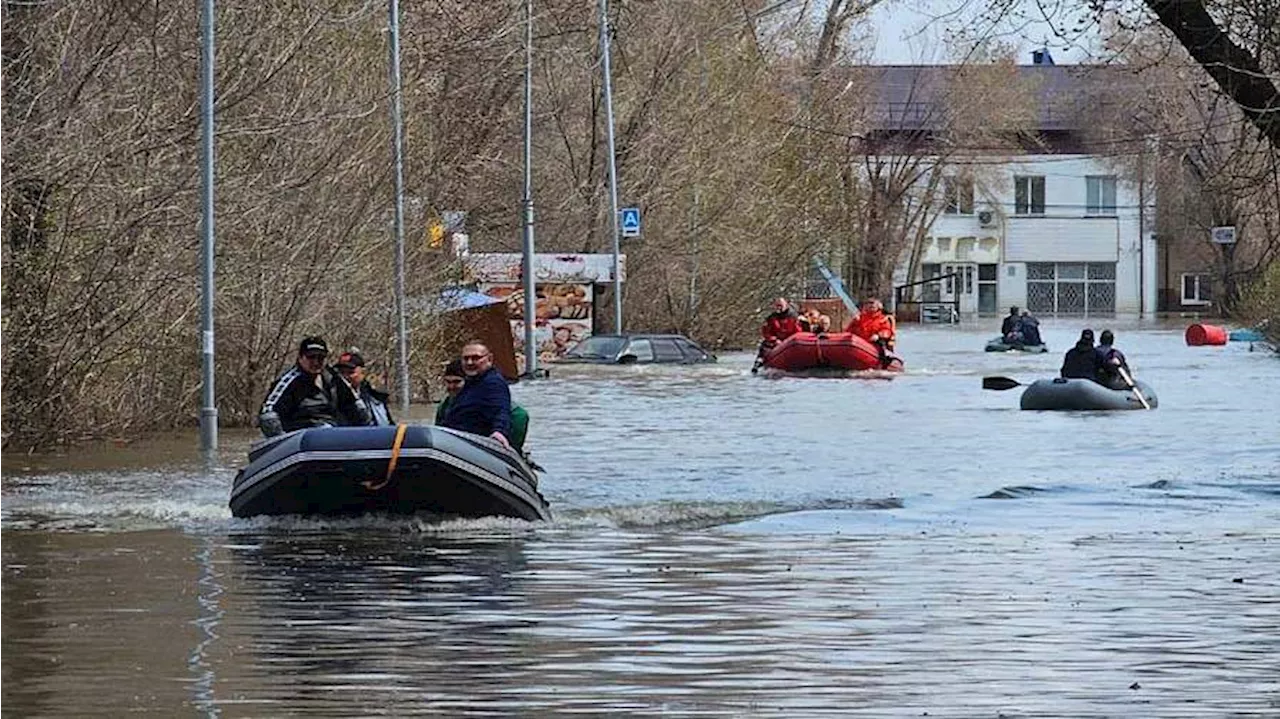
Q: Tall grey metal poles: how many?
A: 4